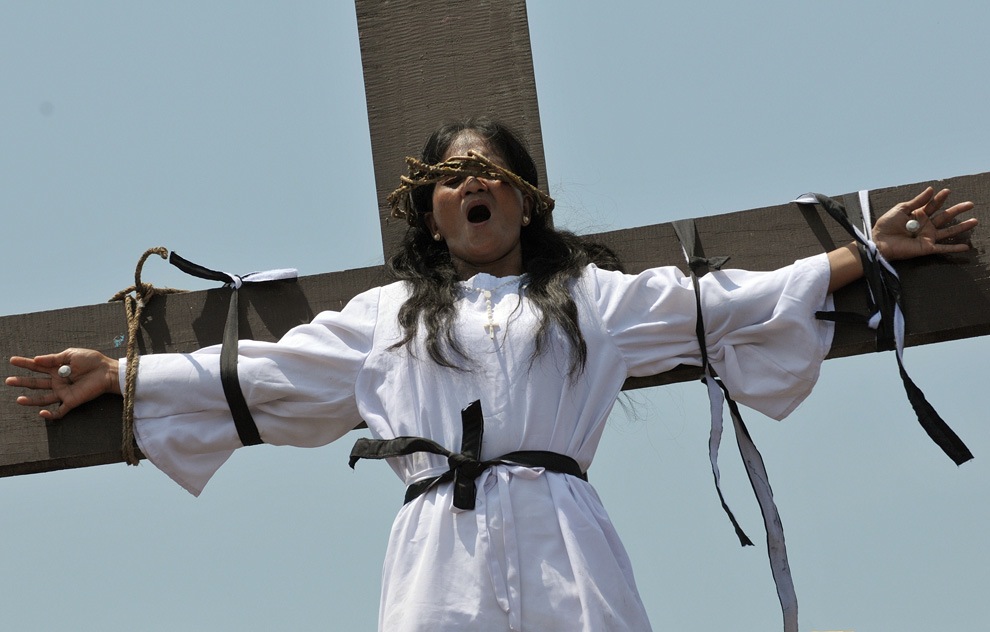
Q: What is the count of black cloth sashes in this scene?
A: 4